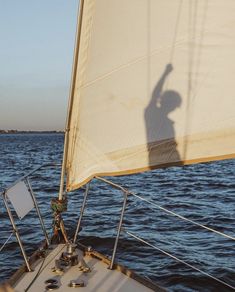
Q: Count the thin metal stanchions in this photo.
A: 4